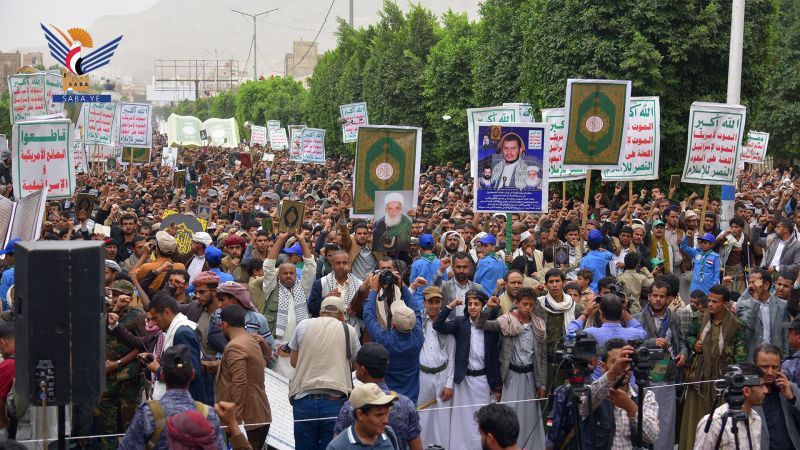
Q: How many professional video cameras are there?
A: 3